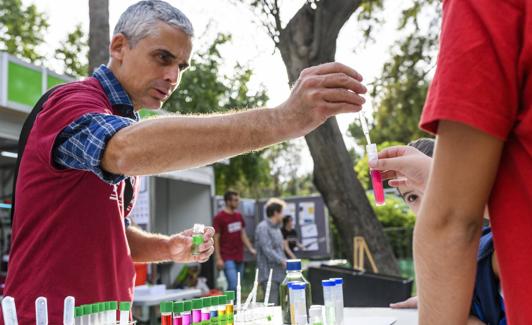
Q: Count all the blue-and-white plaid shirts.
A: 1